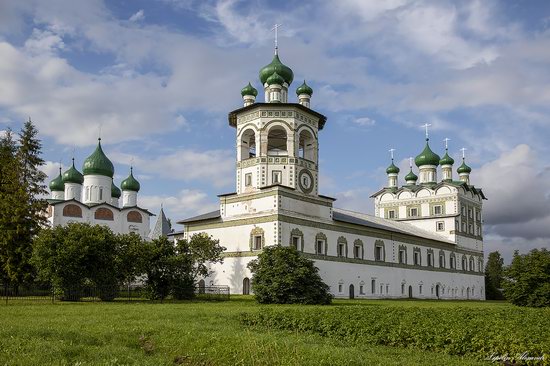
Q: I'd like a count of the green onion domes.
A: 14